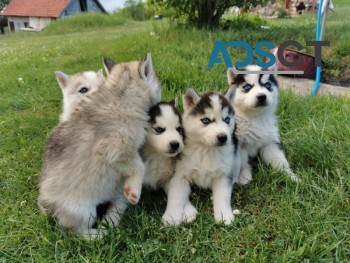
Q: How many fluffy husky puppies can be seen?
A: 5